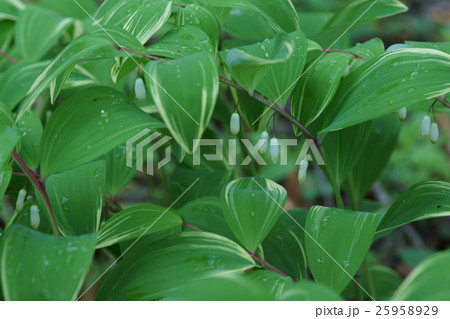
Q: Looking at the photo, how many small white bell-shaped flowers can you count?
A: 10